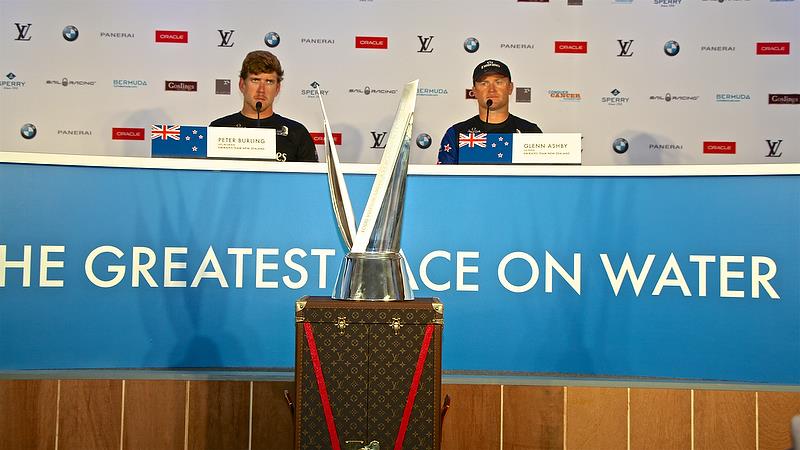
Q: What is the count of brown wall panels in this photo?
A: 11